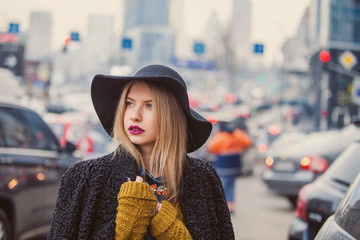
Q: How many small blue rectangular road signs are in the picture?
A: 5